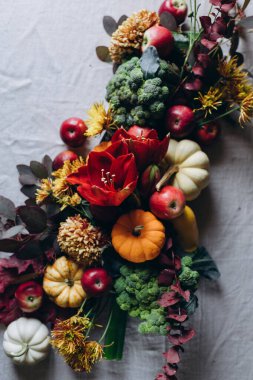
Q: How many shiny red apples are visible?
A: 9